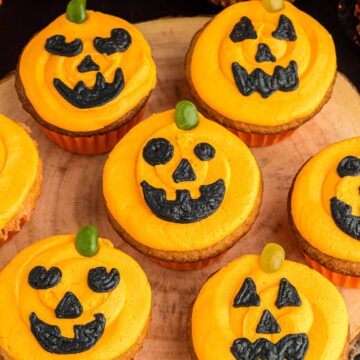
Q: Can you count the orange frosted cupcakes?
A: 7